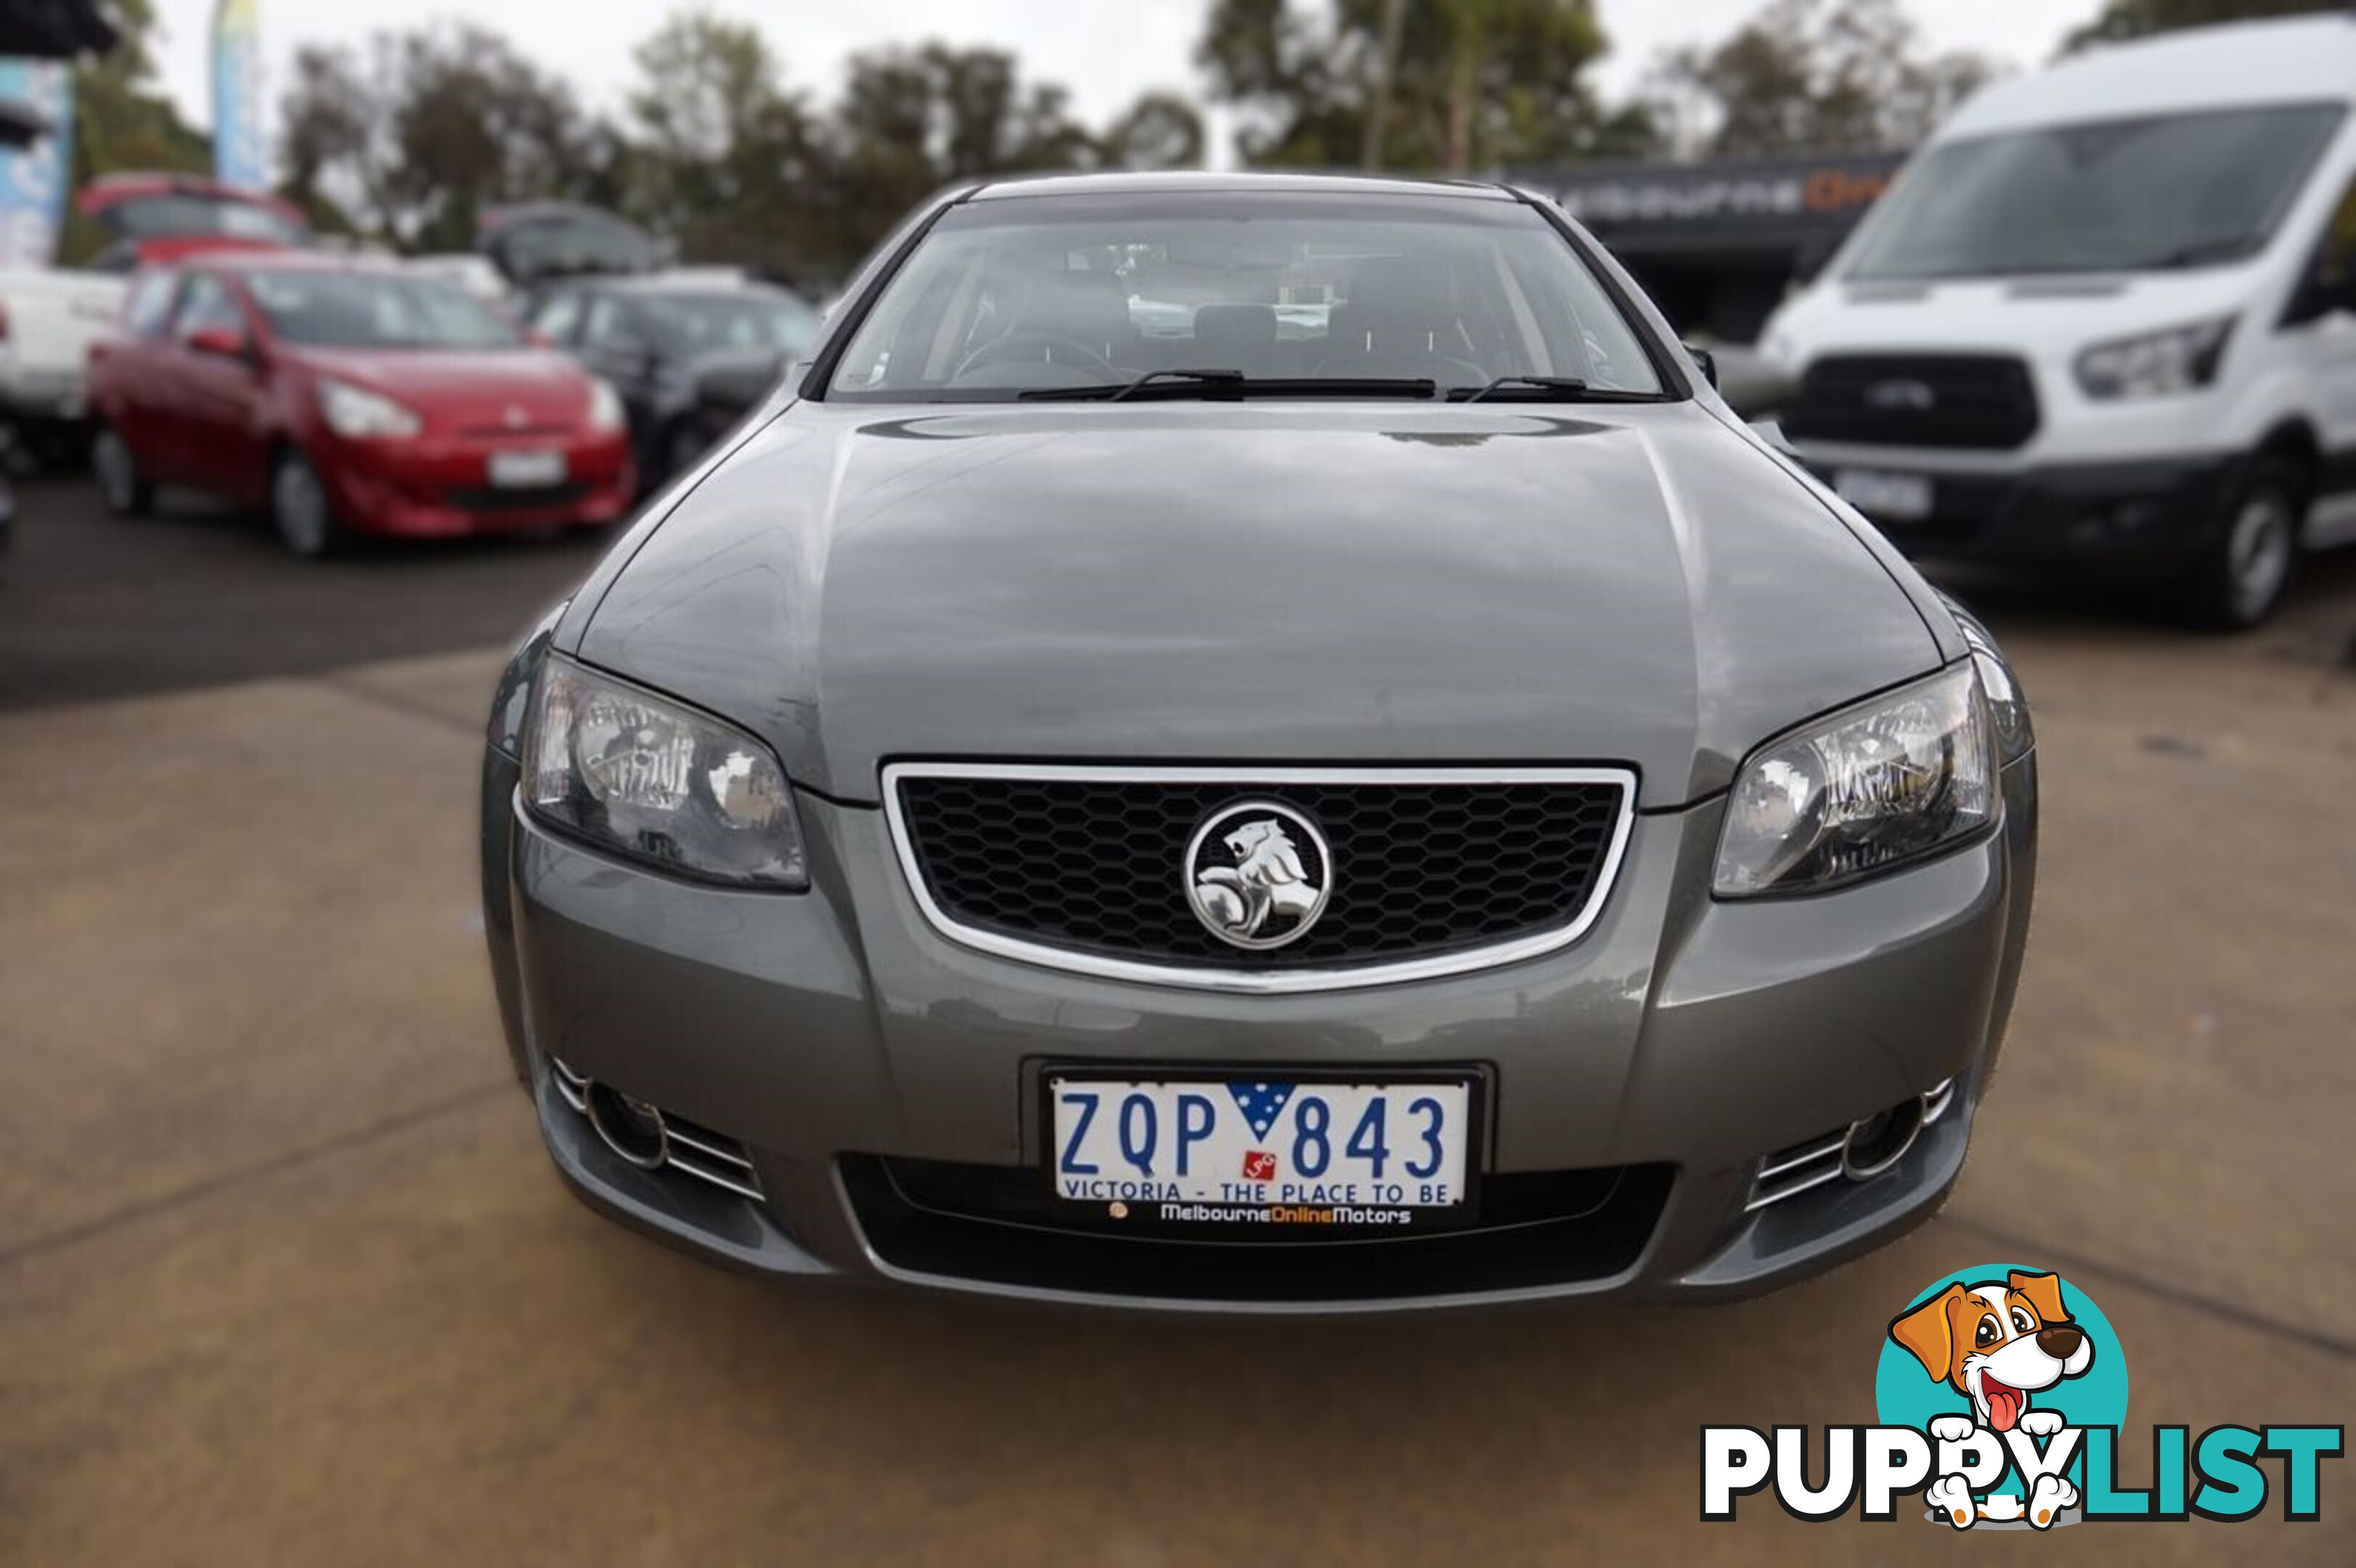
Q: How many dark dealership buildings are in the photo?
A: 1